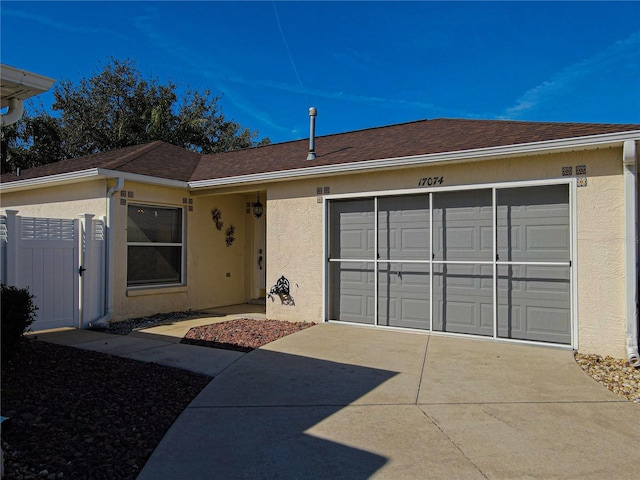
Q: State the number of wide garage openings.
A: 1